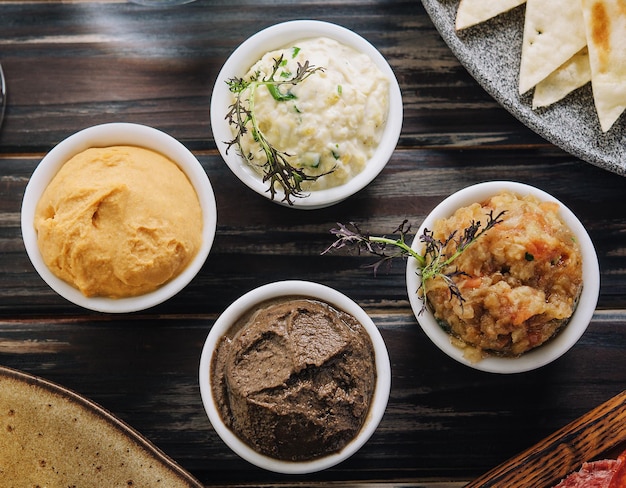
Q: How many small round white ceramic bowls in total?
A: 4